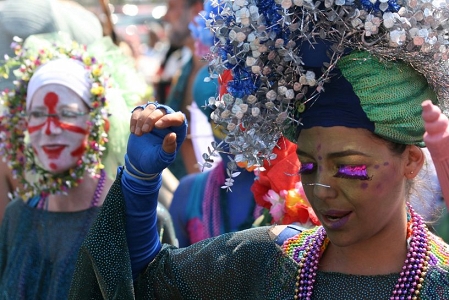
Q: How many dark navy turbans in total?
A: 1